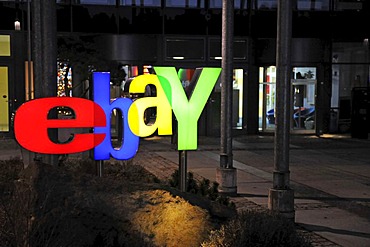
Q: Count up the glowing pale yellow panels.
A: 2